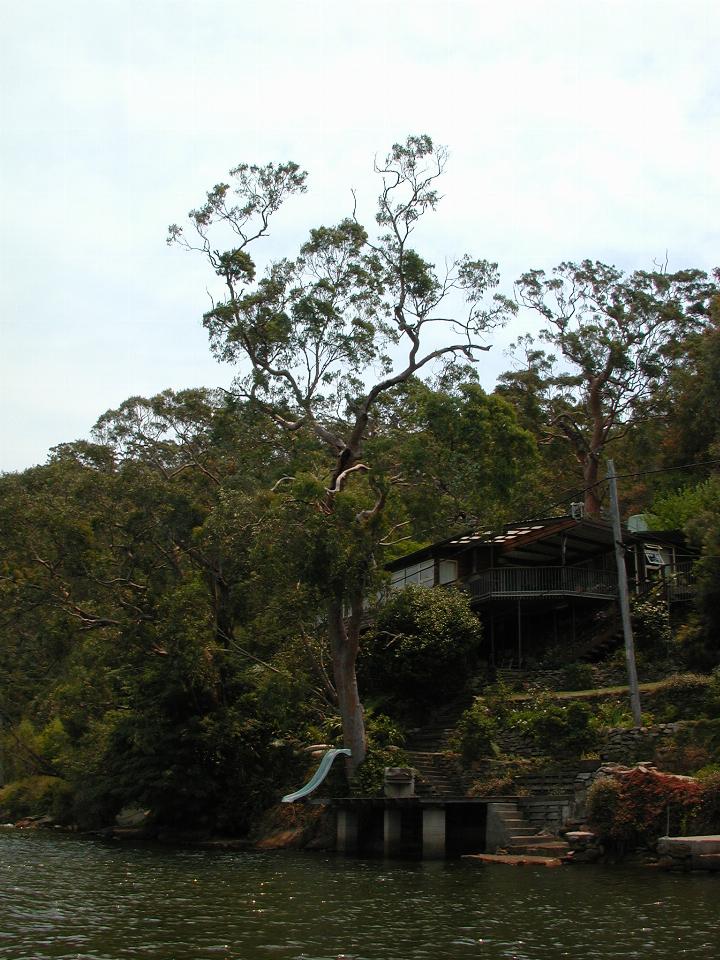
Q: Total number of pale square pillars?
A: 3